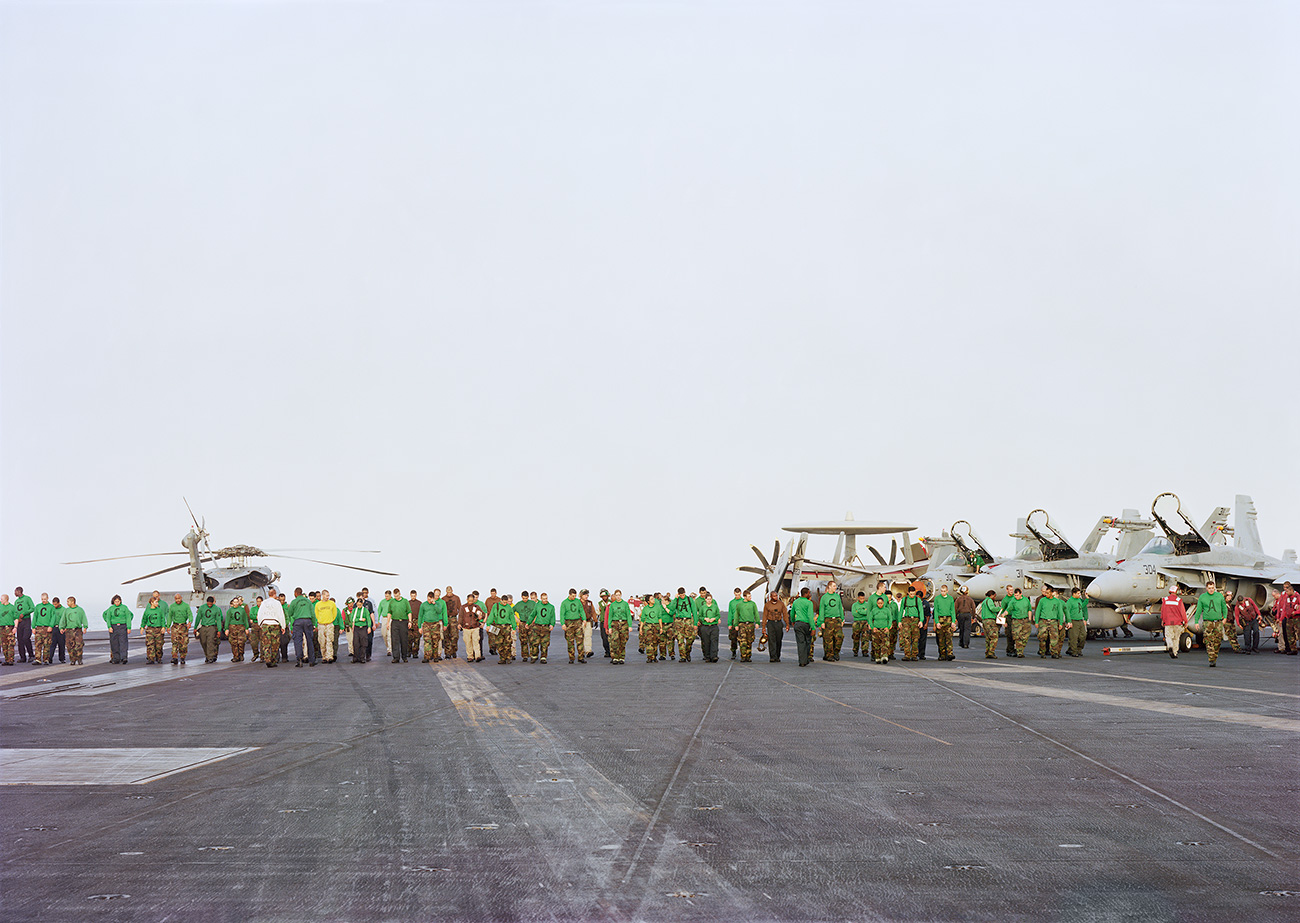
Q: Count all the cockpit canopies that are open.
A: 3